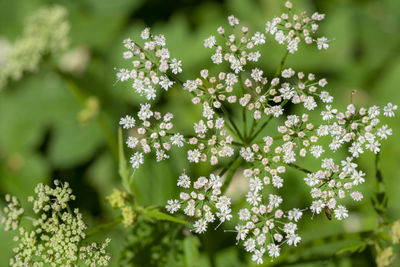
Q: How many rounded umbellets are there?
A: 14